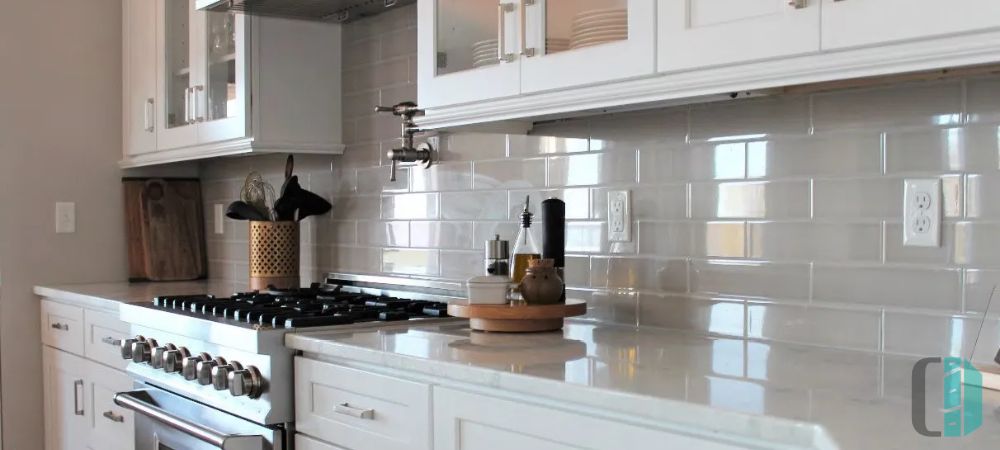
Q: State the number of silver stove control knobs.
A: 8